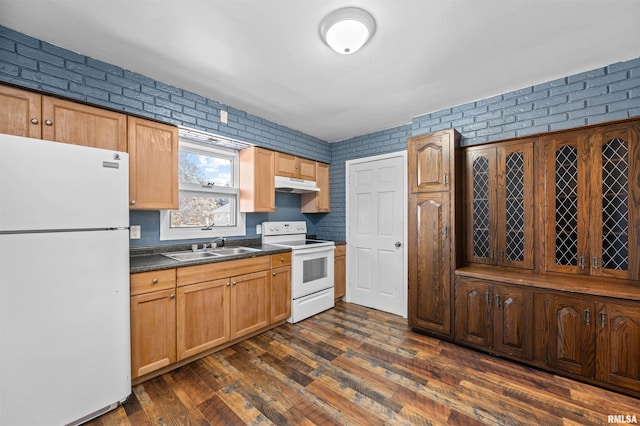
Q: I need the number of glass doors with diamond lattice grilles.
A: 4